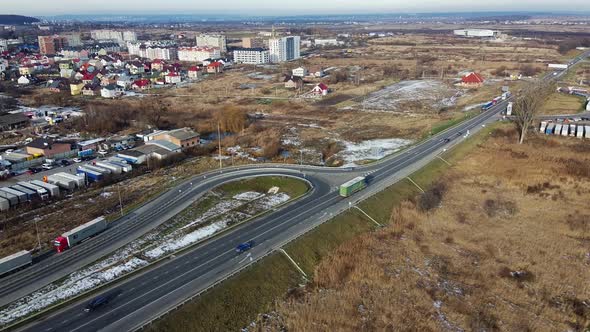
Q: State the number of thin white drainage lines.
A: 4